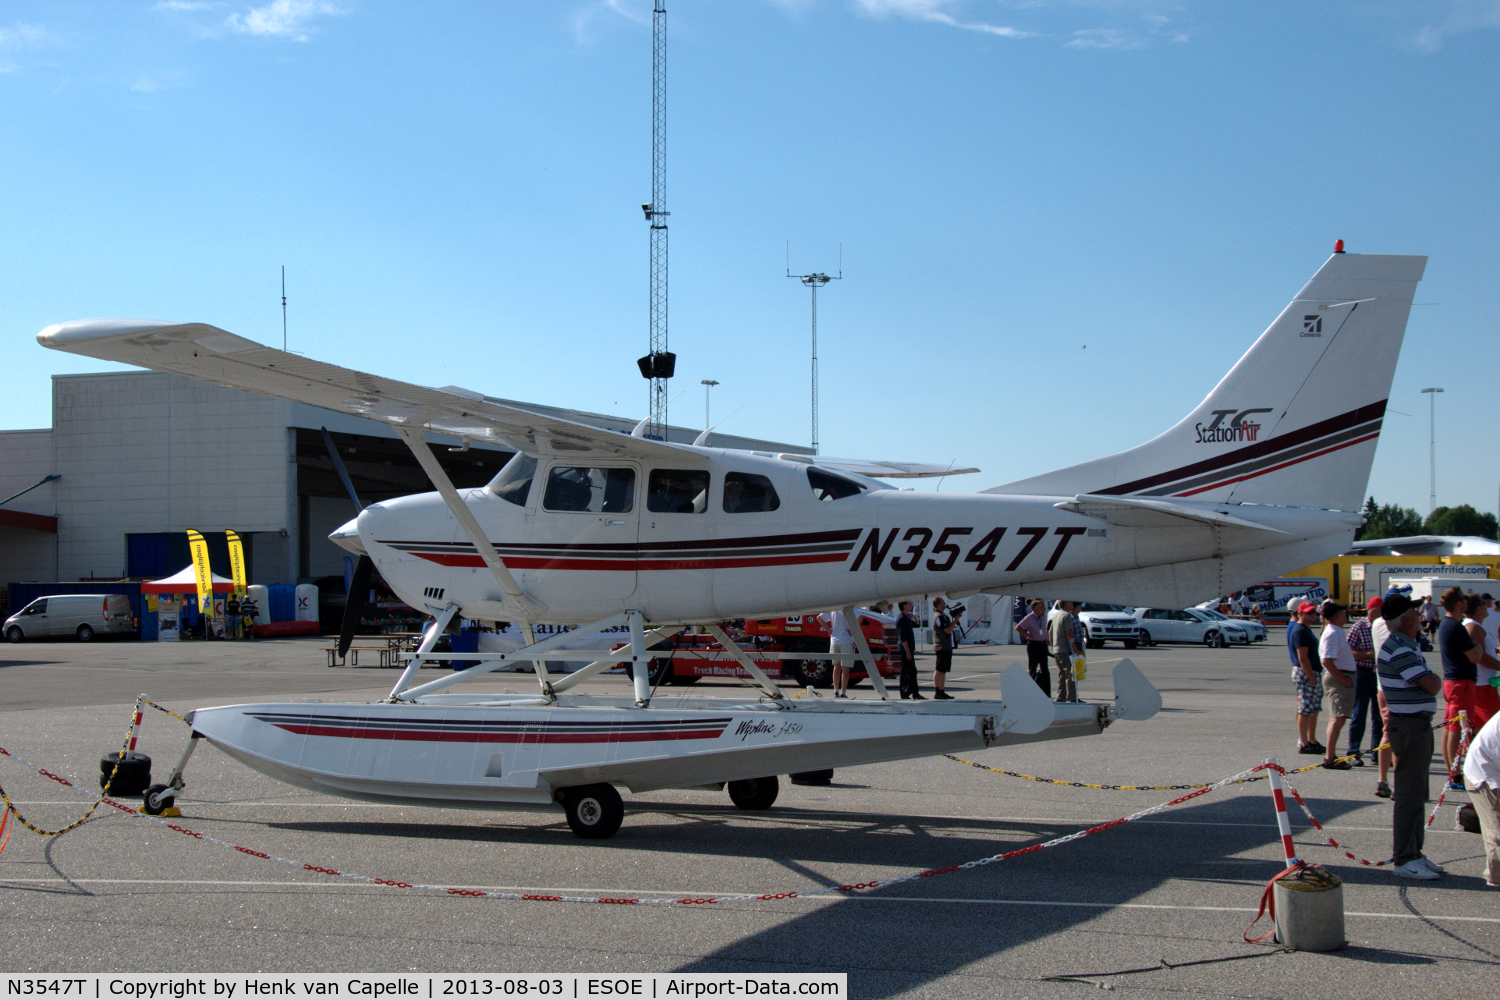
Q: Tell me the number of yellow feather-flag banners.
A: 2